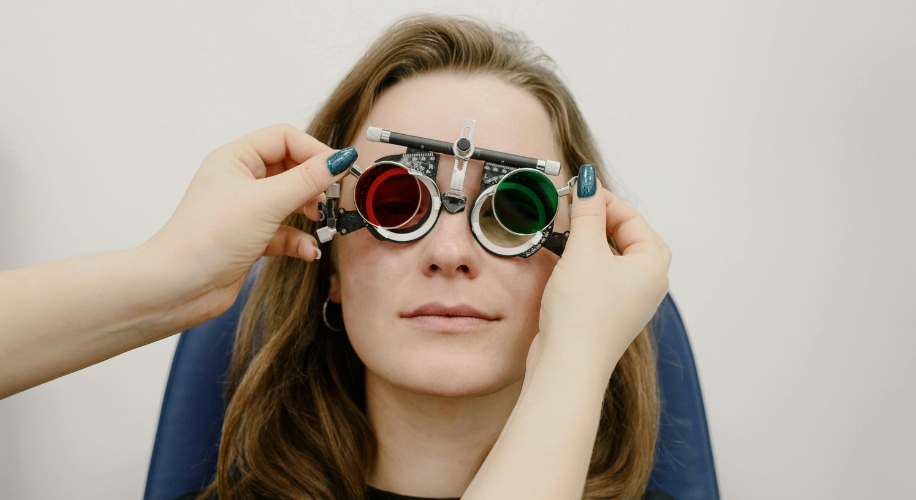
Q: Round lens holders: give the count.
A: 2